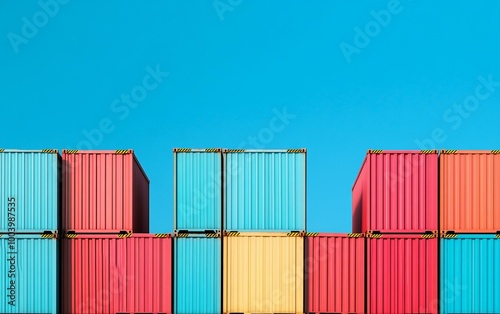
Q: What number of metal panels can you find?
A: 13